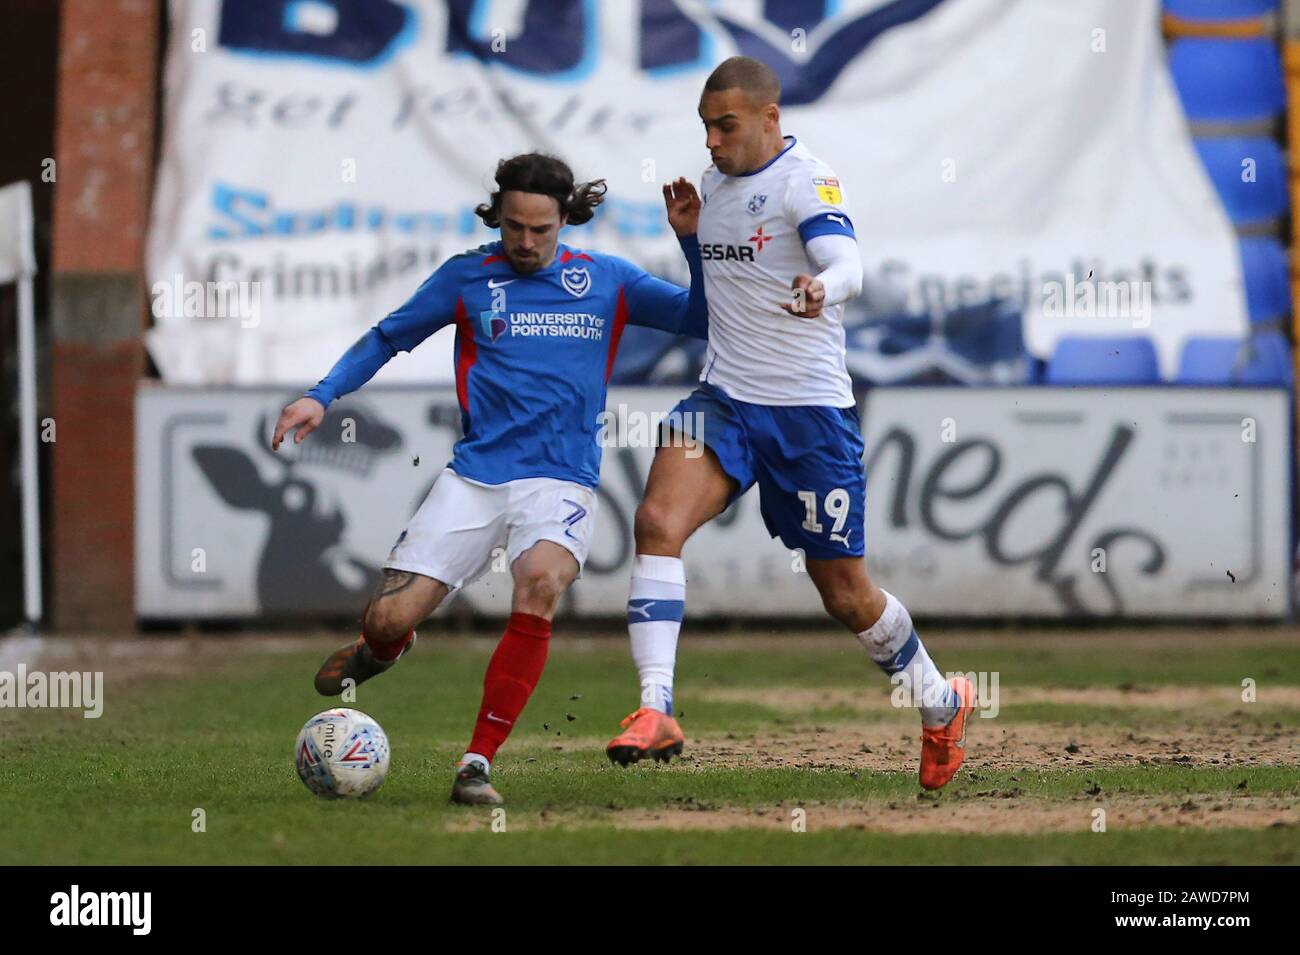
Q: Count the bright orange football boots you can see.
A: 2